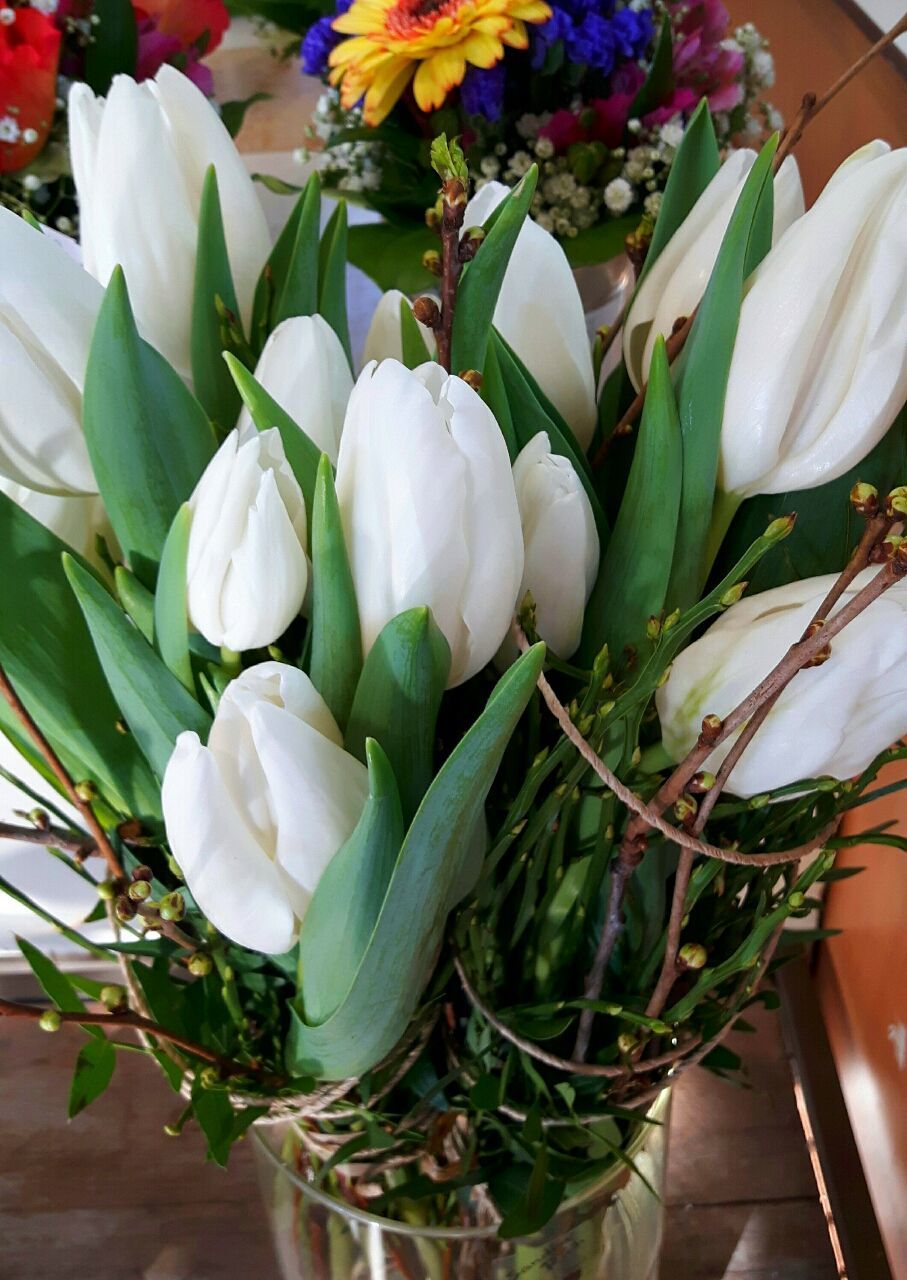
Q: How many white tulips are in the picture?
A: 13